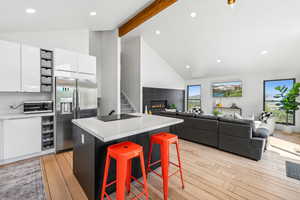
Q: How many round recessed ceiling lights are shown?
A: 7